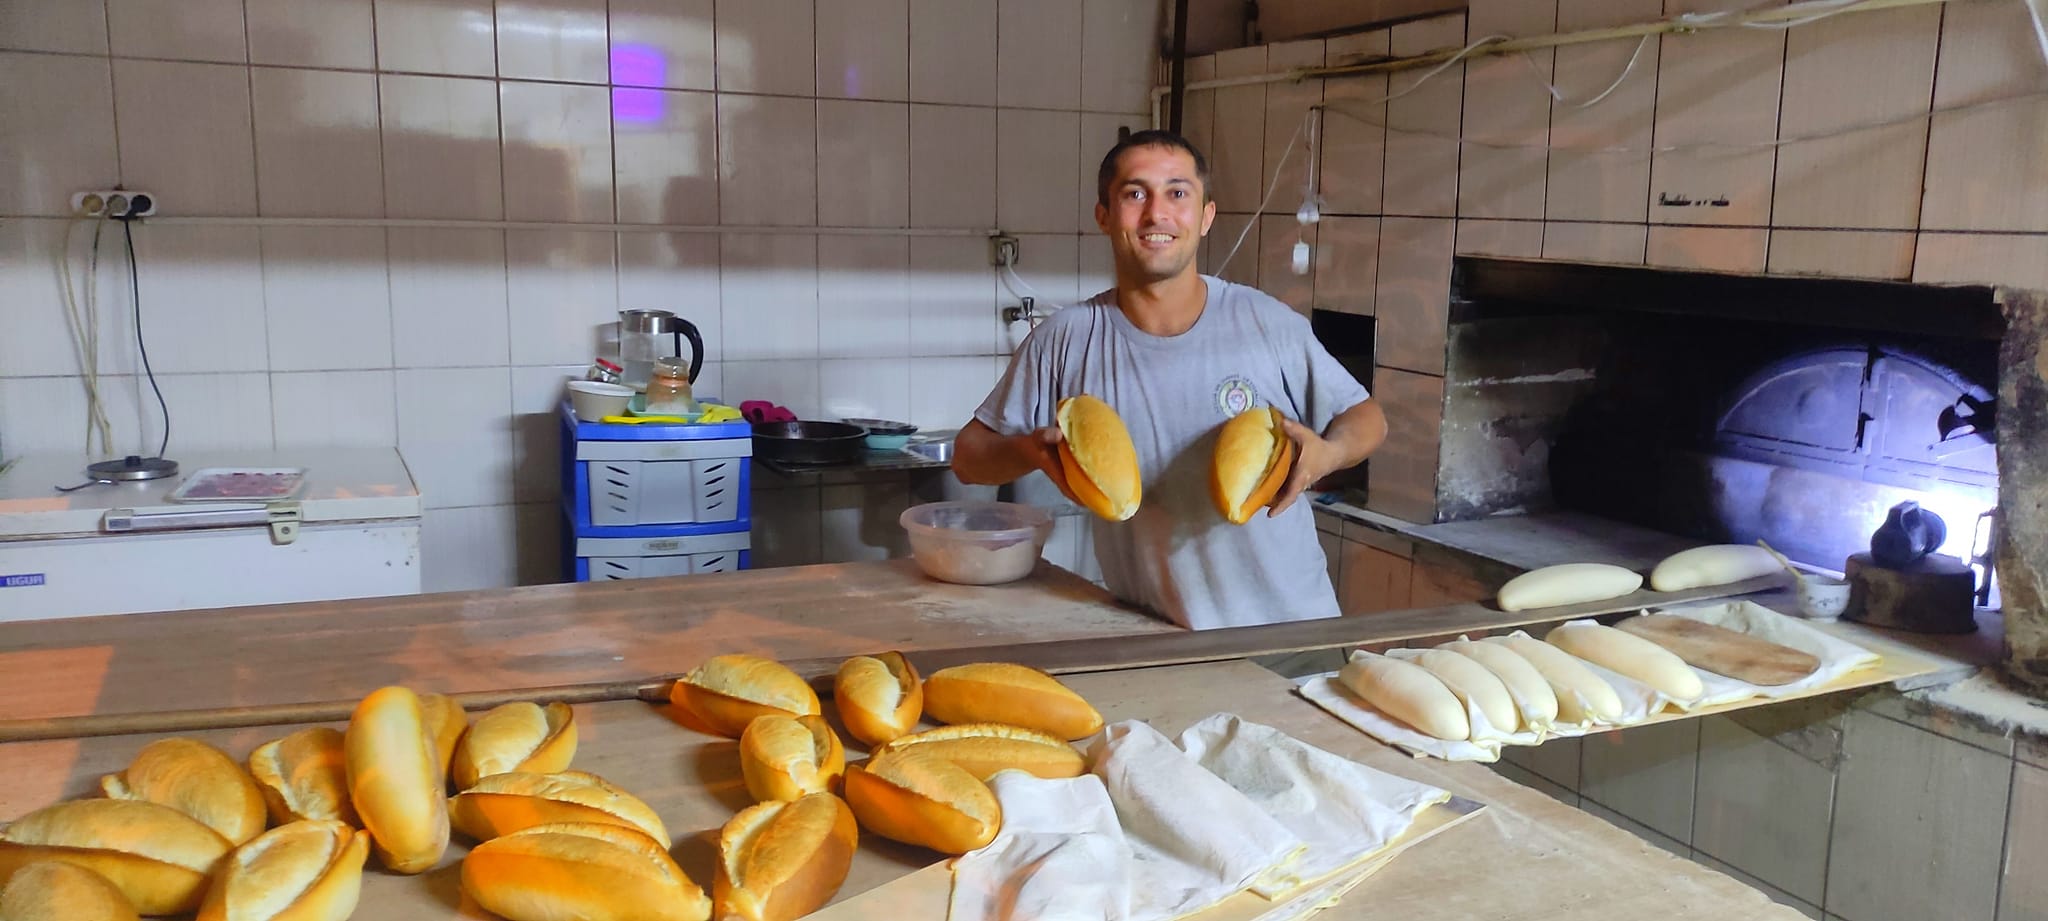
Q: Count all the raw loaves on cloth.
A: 5